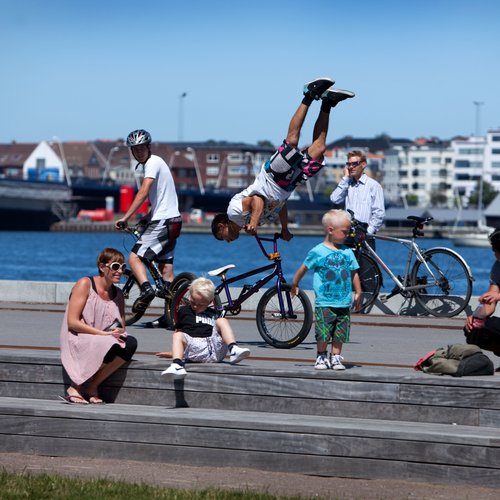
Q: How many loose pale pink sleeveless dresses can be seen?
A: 1